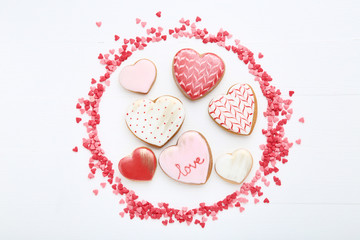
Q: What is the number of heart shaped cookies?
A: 7